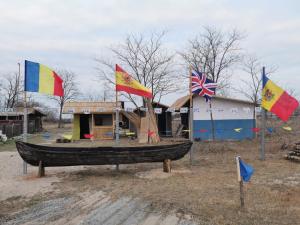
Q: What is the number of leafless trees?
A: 5